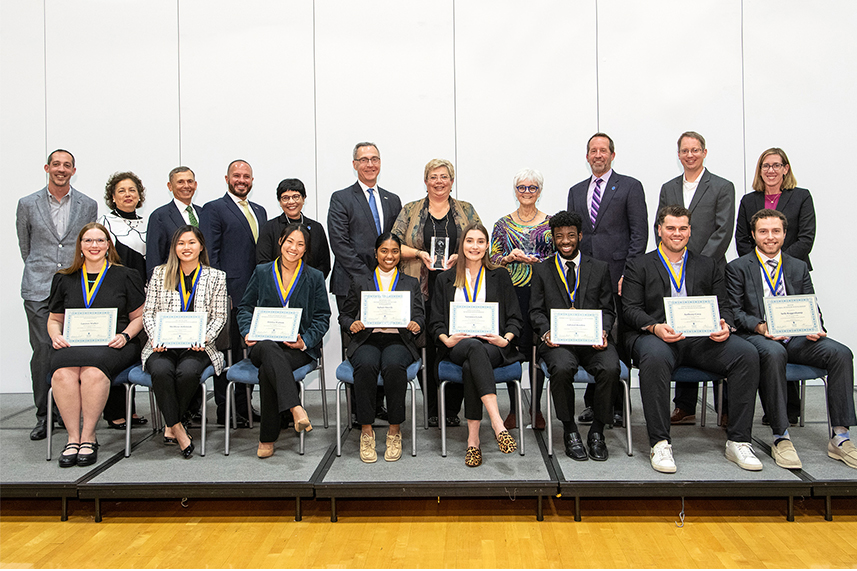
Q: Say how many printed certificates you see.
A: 8